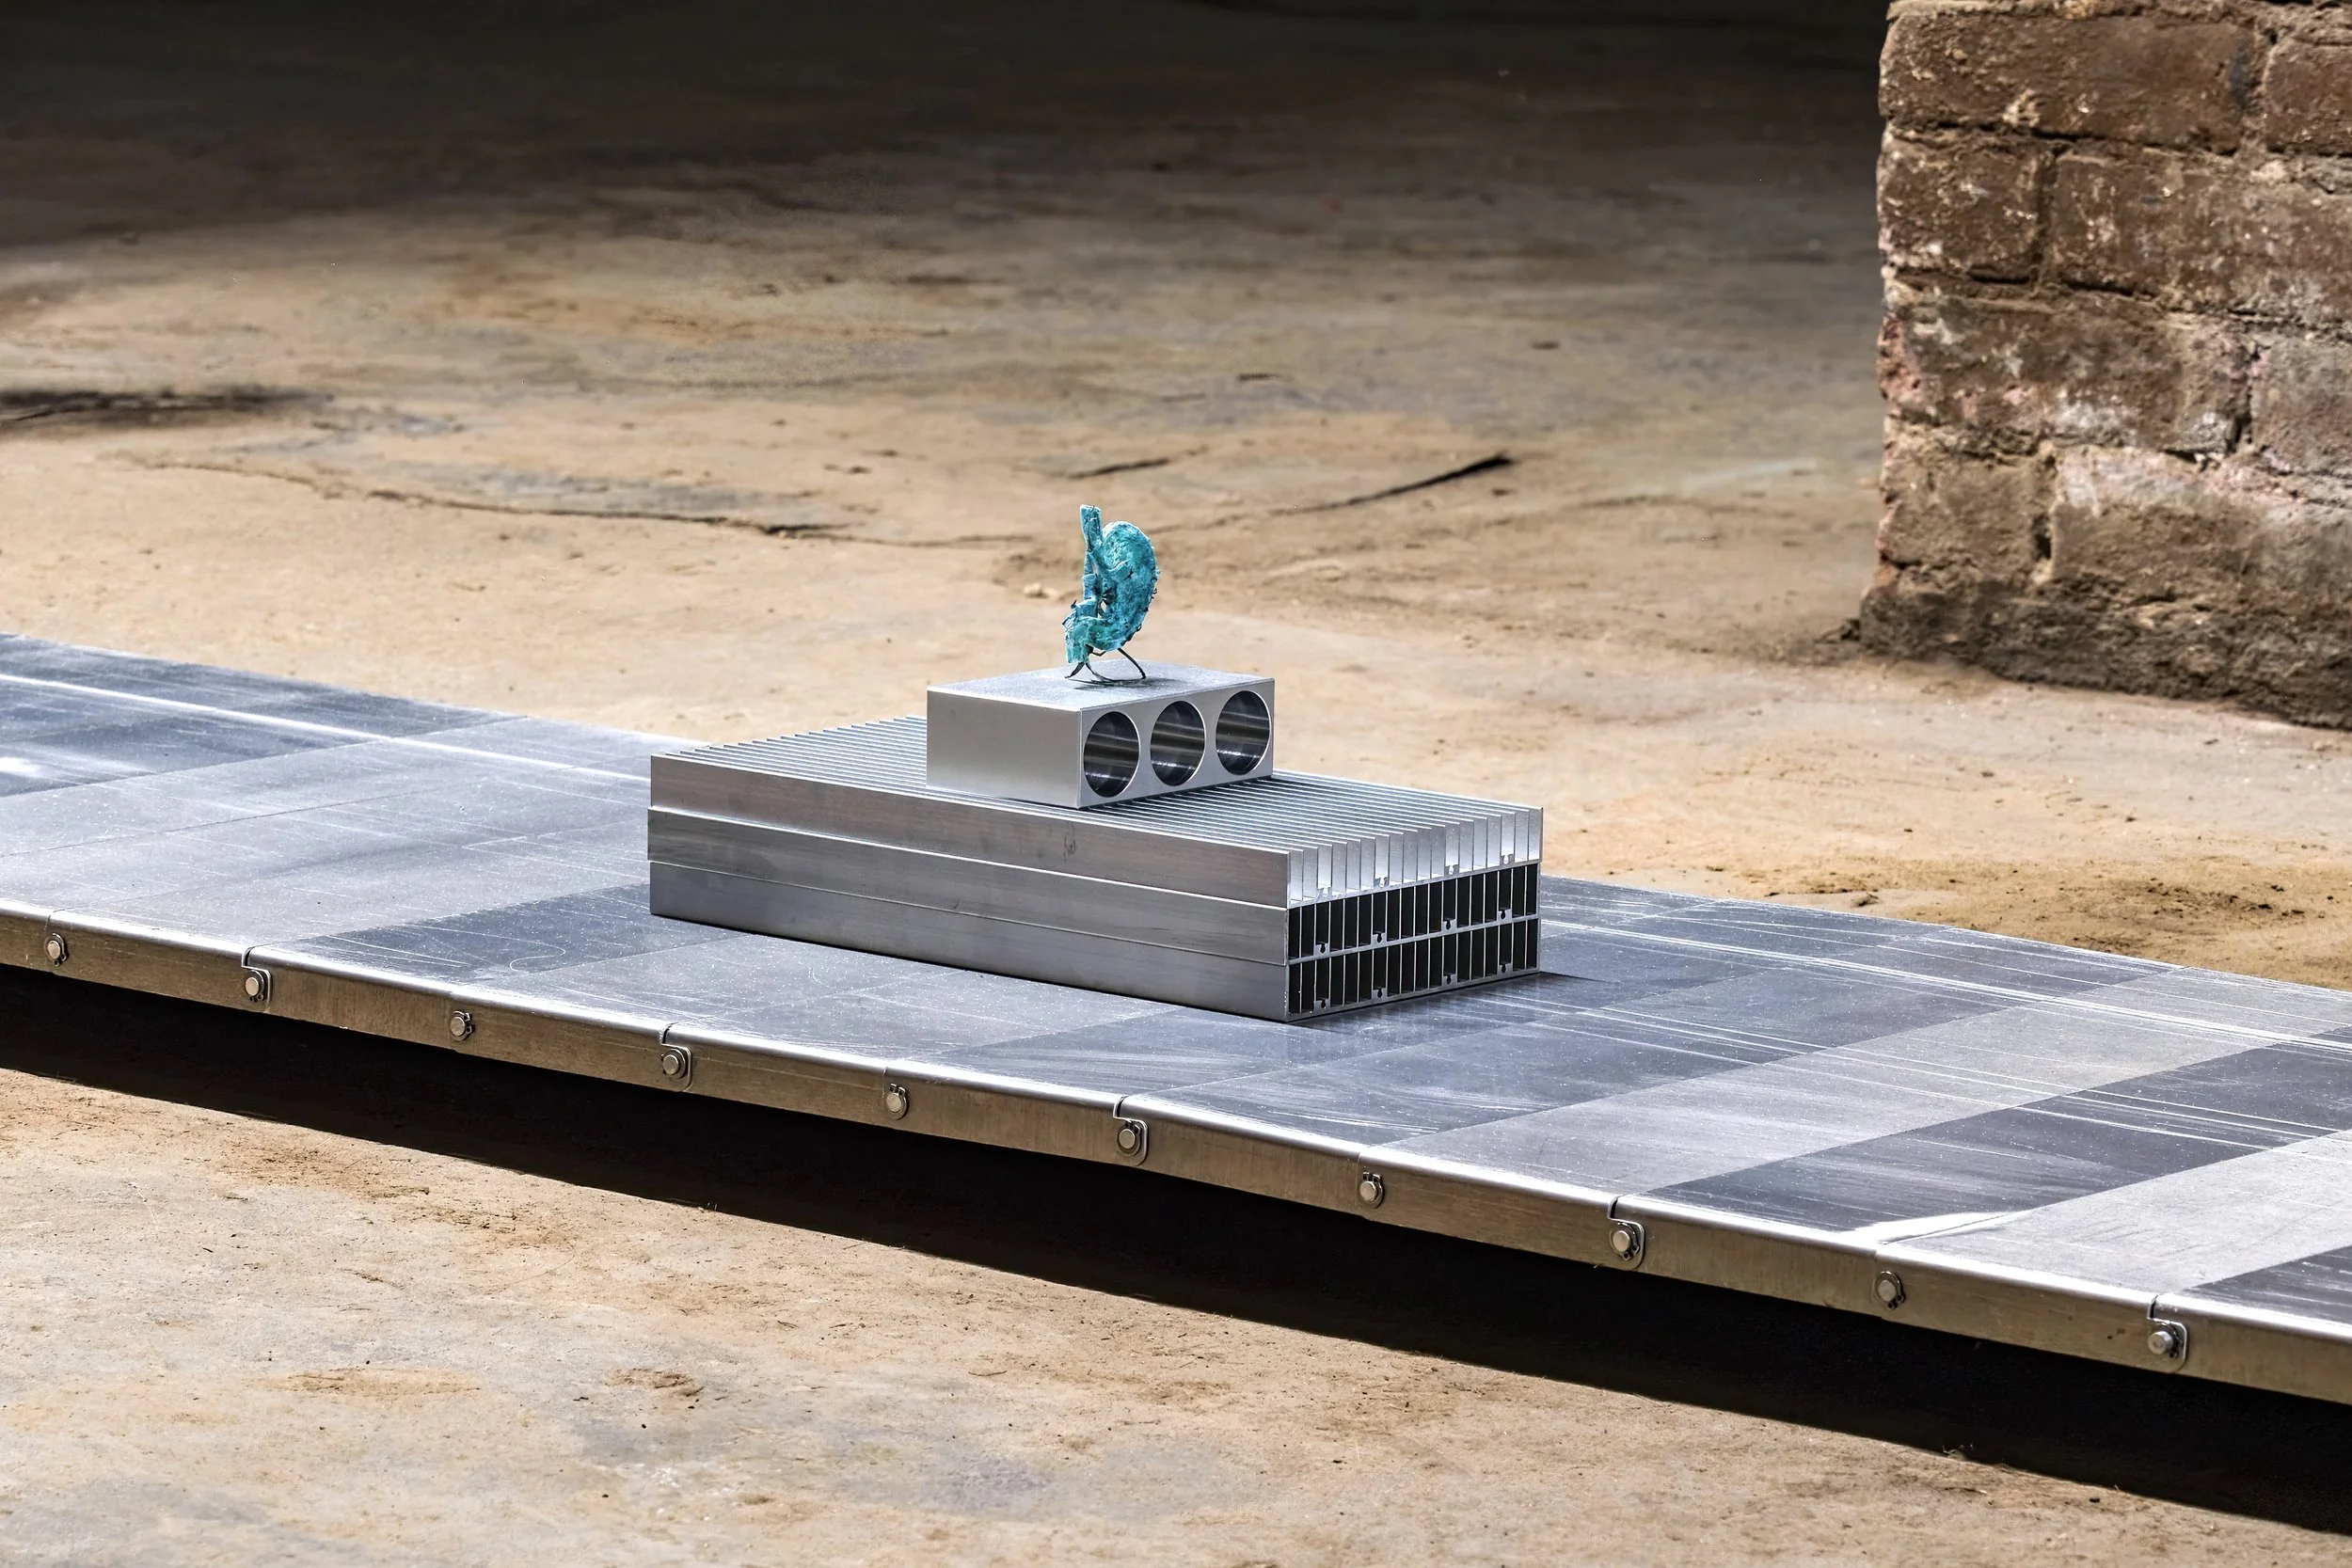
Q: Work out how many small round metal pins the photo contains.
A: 10